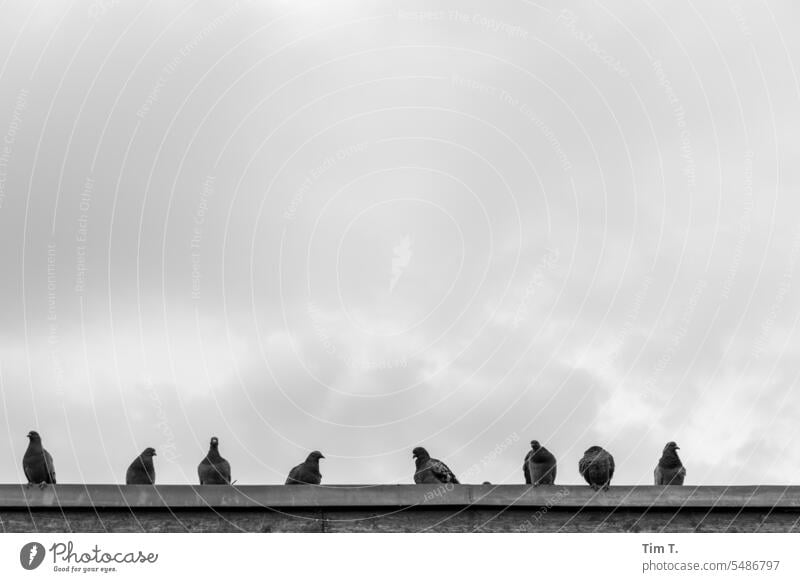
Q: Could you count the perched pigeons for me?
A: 8